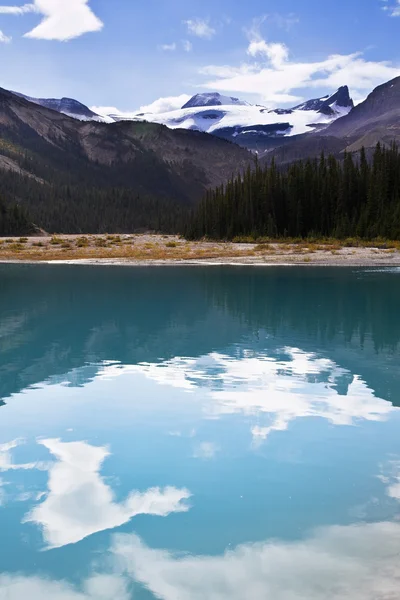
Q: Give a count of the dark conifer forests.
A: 2